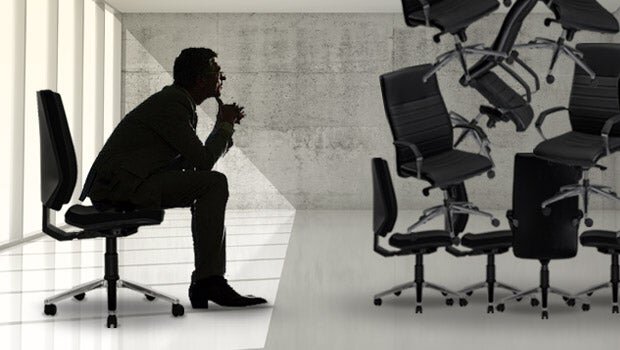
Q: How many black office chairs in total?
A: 10